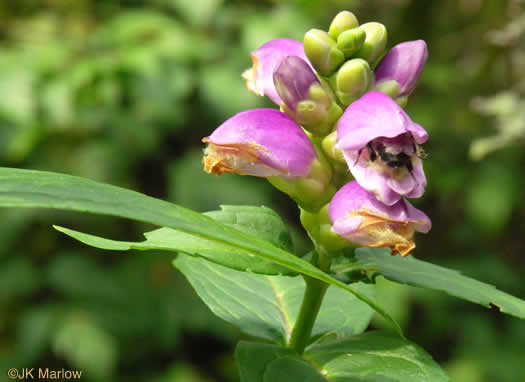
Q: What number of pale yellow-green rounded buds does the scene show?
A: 5